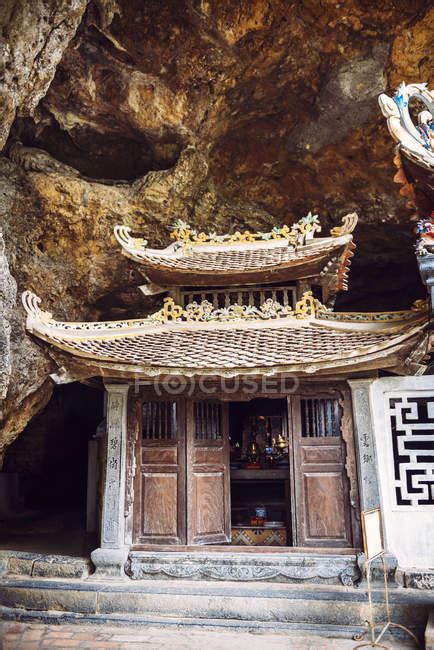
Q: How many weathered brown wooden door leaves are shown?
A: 3